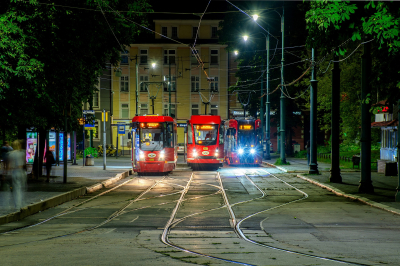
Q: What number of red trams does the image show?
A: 3